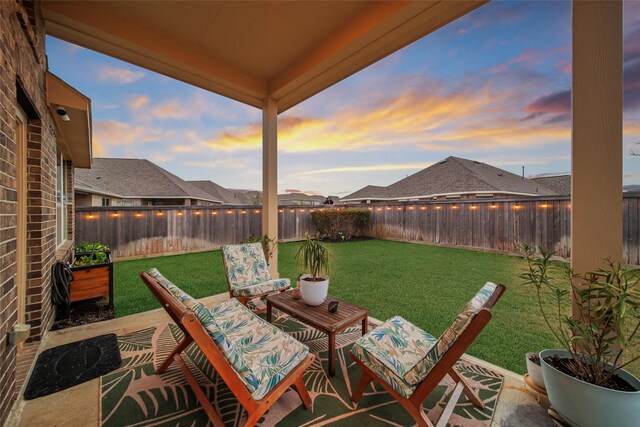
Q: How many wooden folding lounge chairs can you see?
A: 3